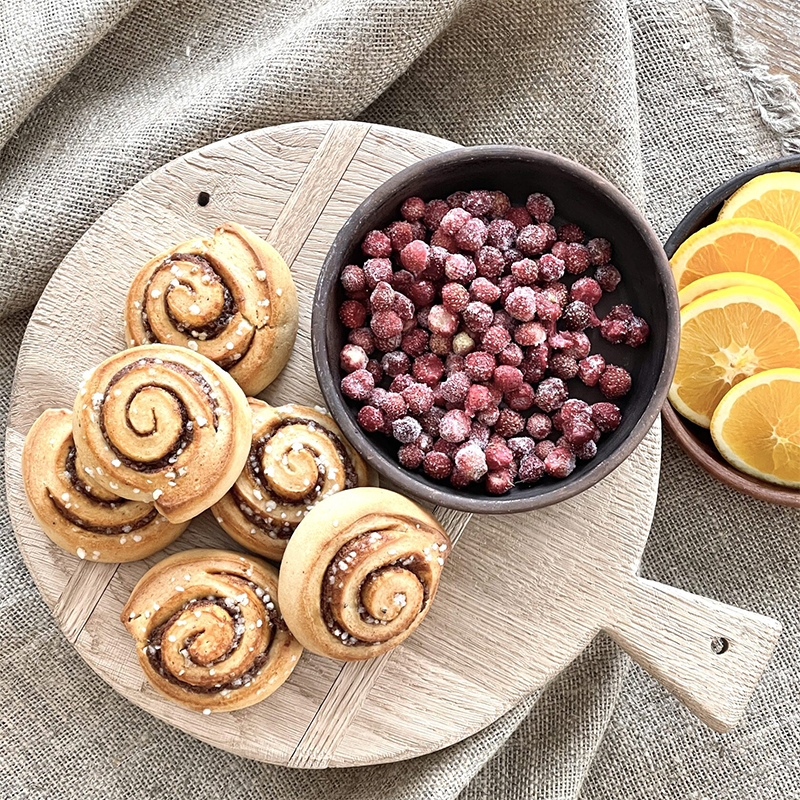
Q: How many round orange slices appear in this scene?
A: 5